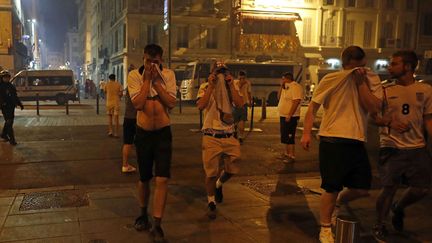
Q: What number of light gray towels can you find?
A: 1